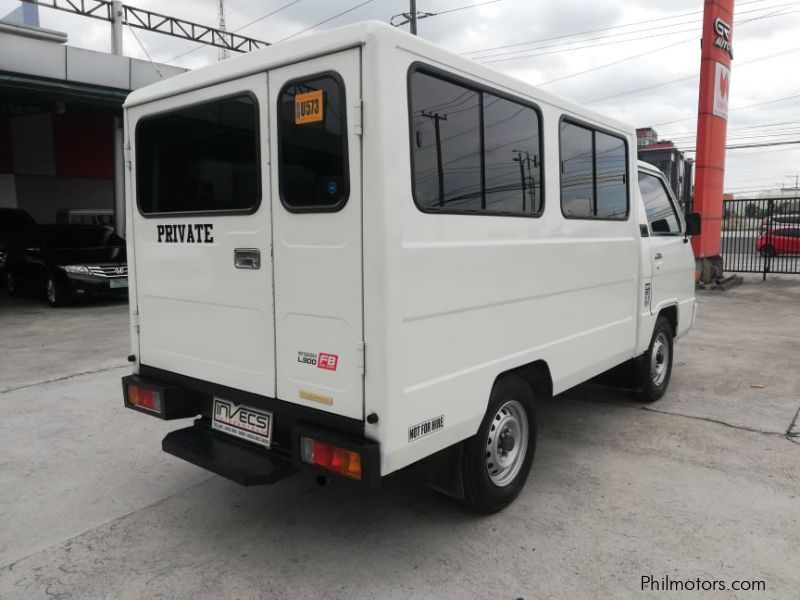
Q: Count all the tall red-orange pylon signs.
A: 1